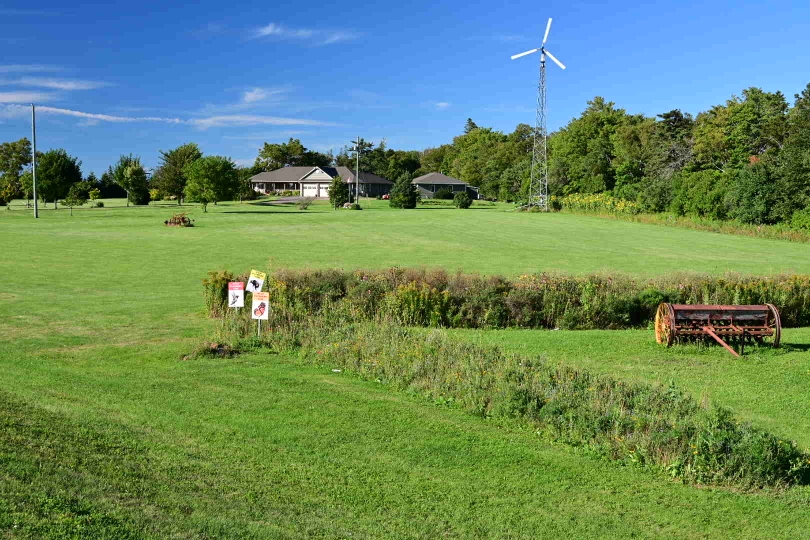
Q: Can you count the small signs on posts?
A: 3